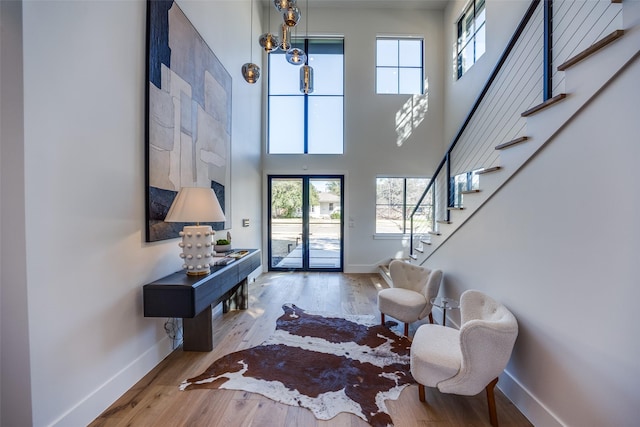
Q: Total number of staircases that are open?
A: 1